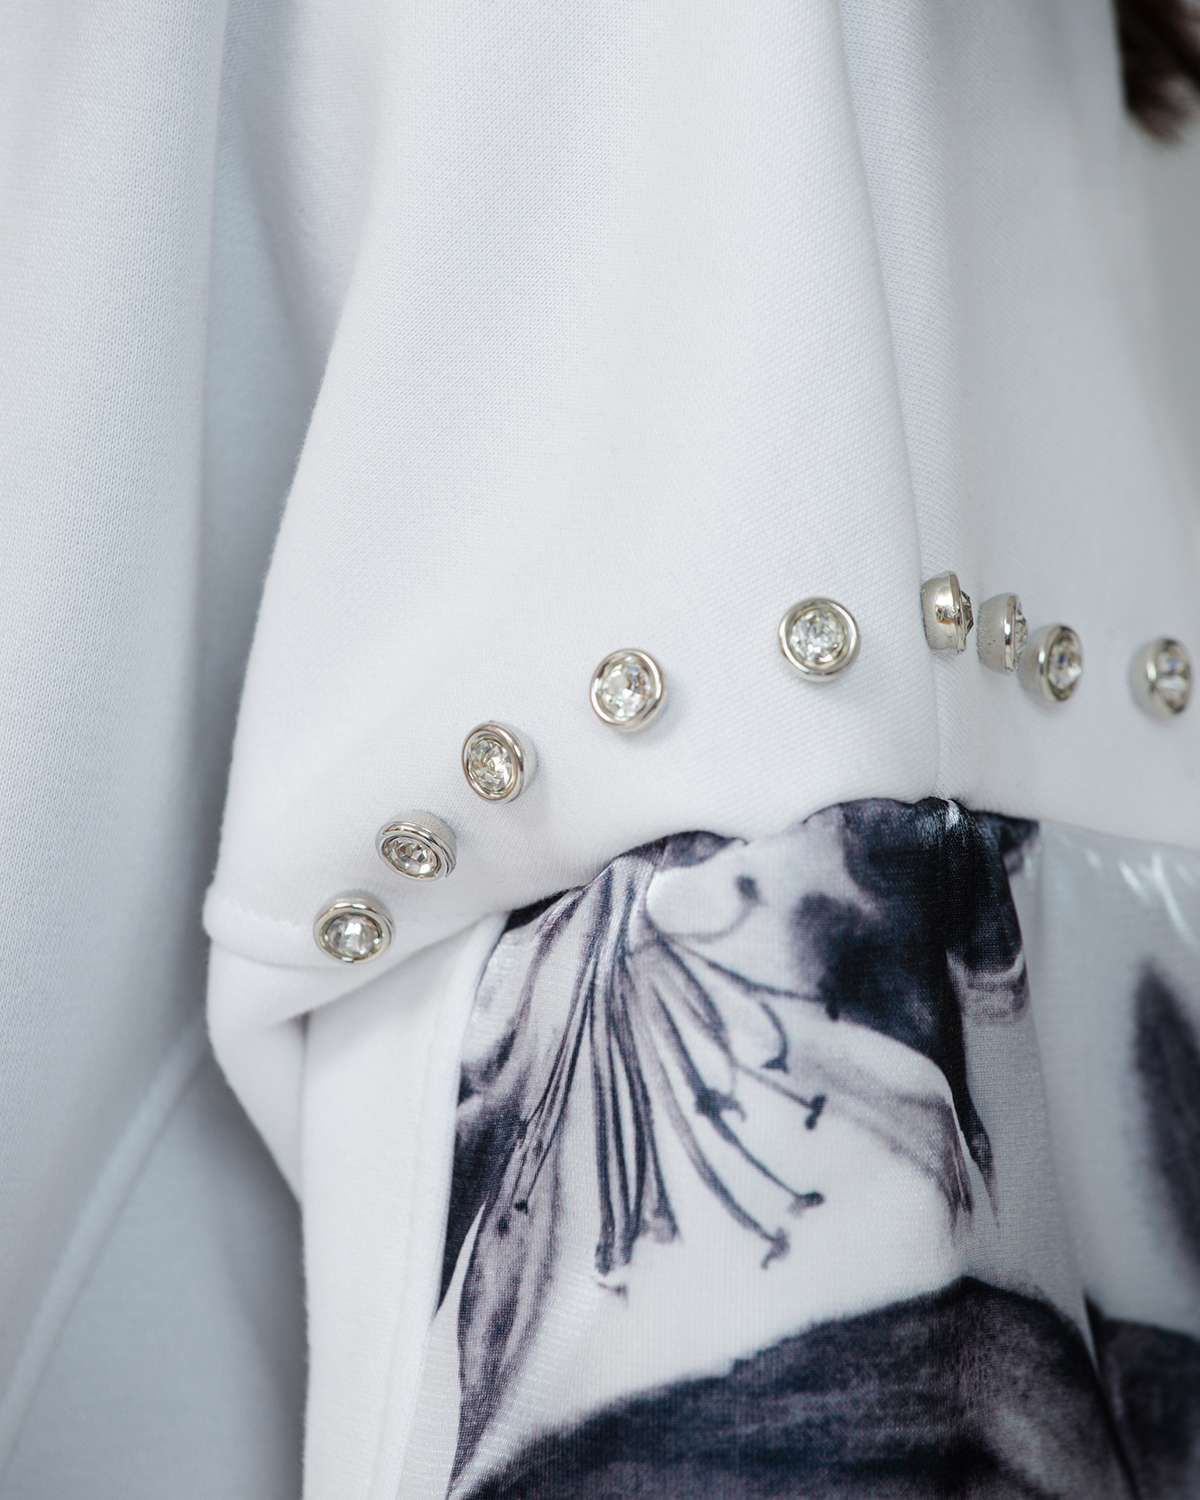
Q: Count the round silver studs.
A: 9